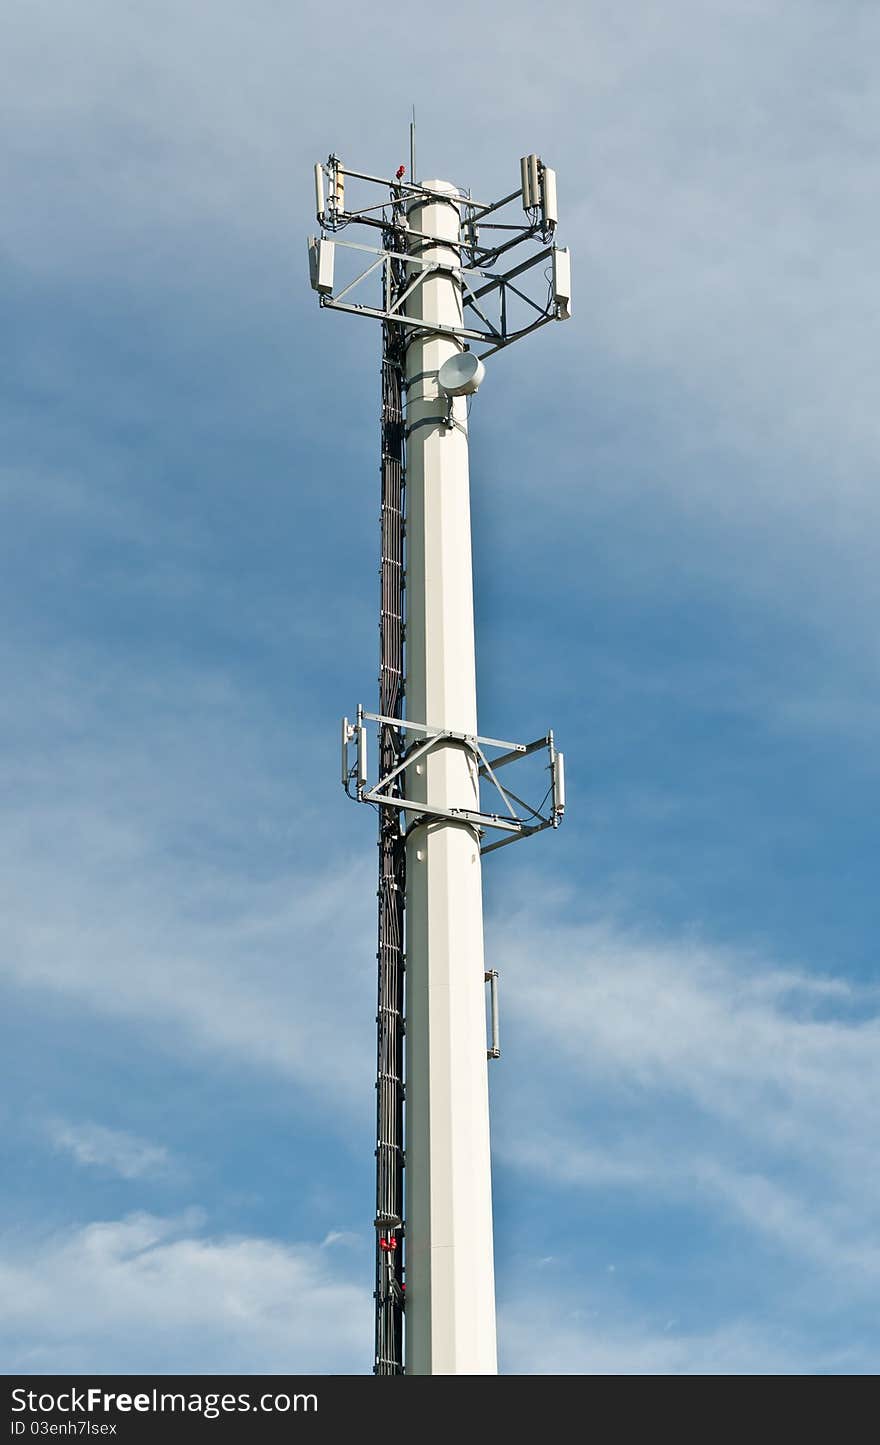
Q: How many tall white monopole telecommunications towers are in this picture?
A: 1